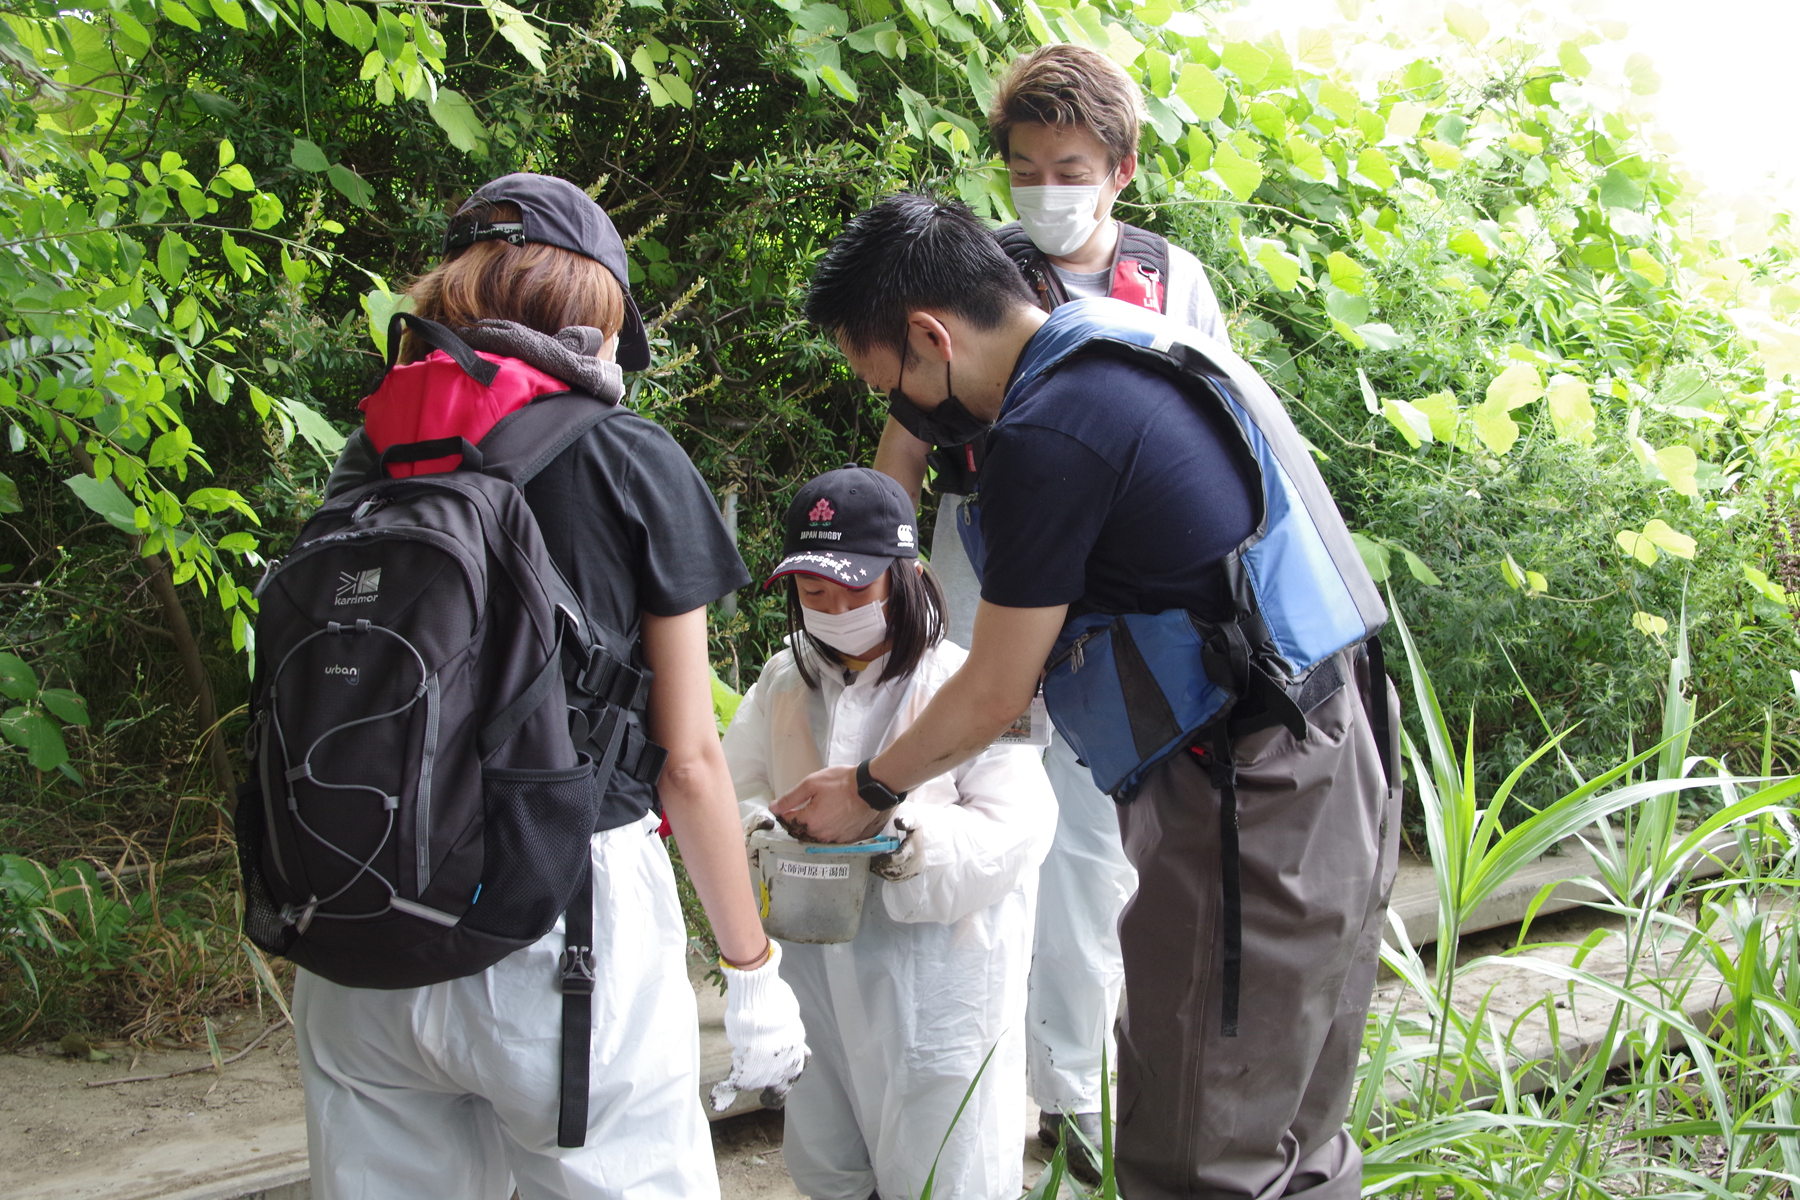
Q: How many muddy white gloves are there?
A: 3